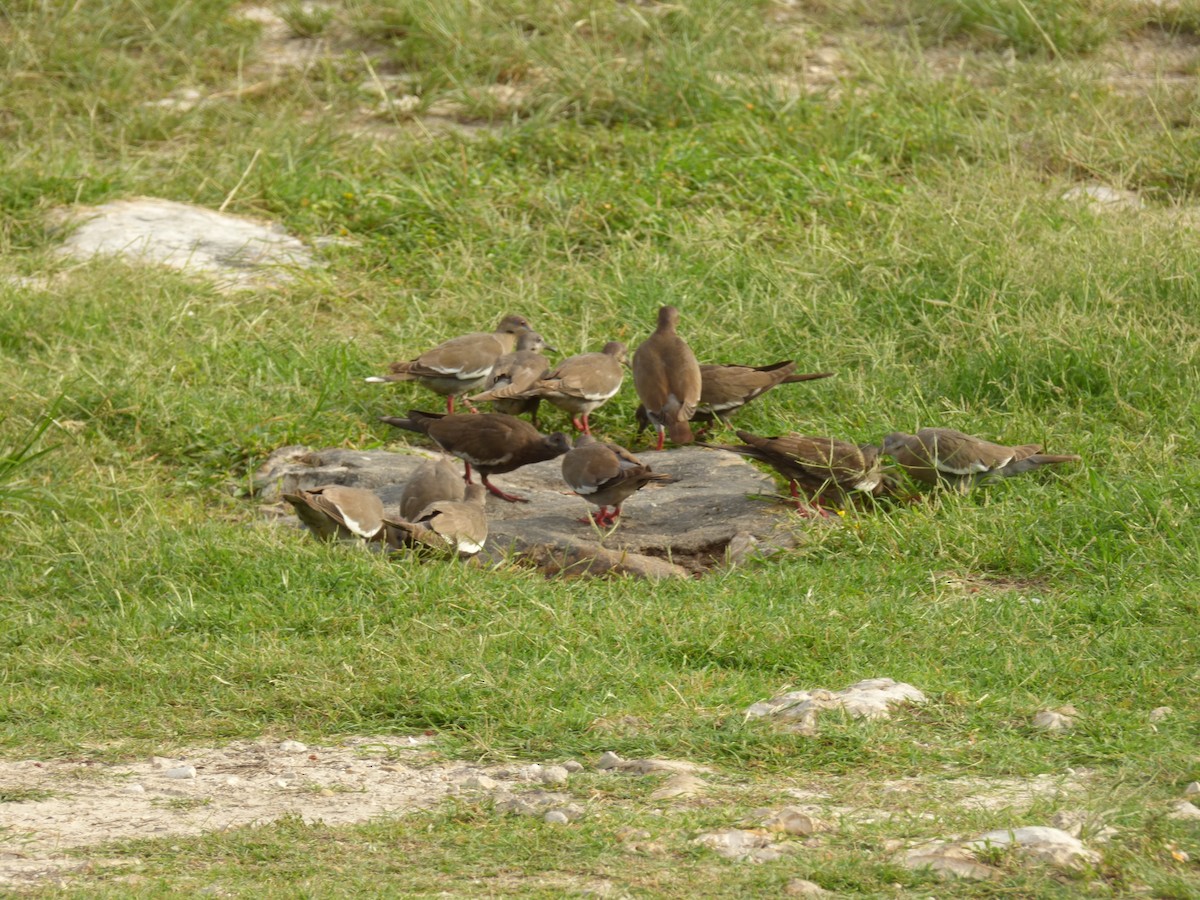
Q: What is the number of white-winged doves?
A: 12